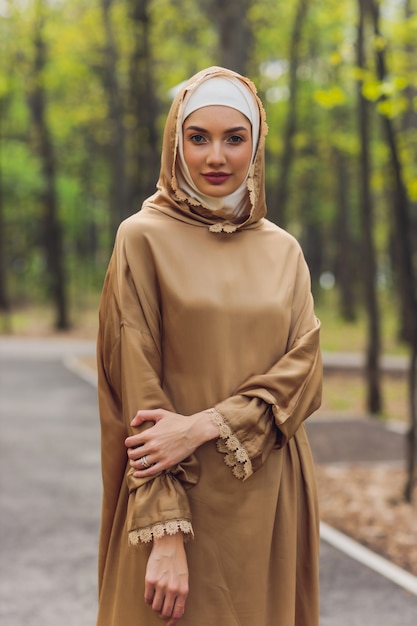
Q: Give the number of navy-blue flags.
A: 0